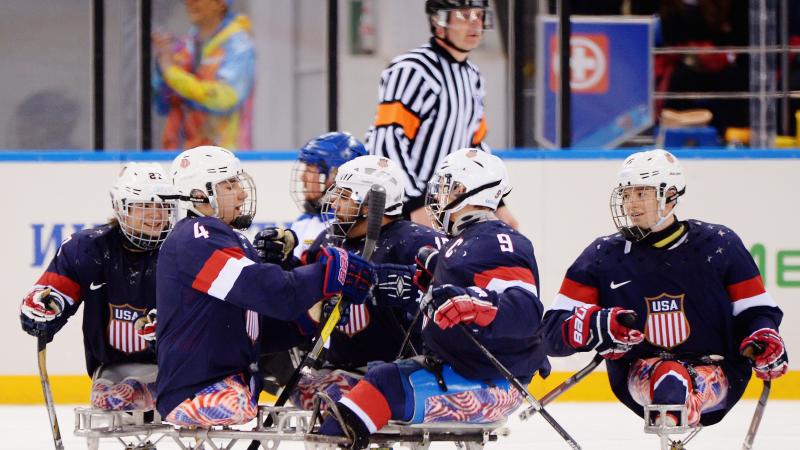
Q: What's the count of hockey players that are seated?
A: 6